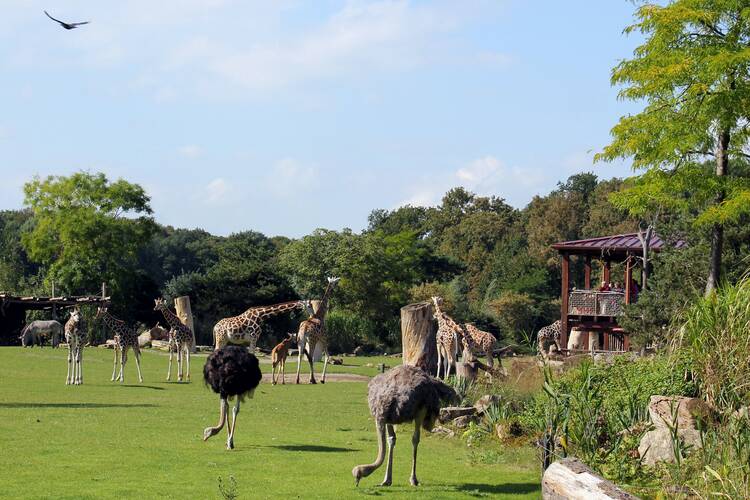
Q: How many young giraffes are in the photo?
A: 1